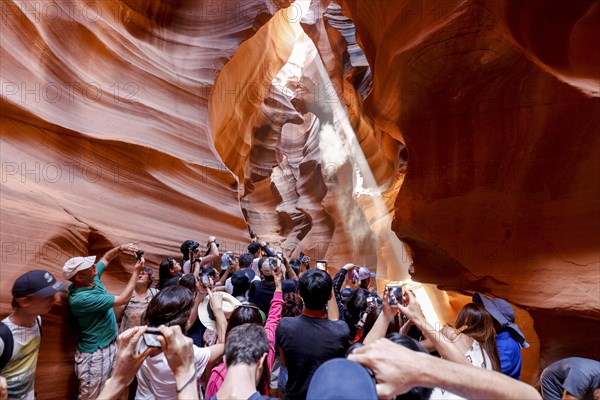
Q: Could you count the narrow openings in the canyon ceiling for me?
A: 1